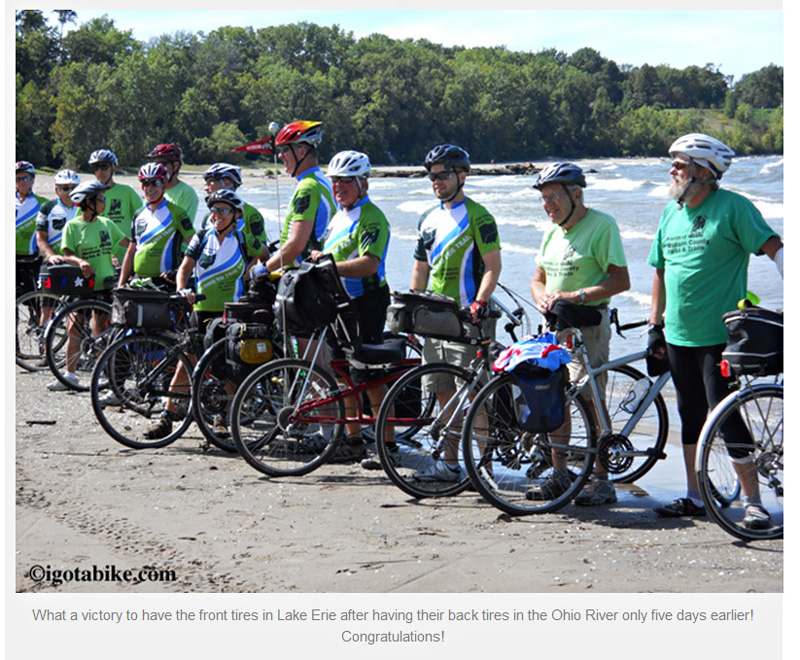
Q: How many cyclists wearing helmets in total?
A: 13